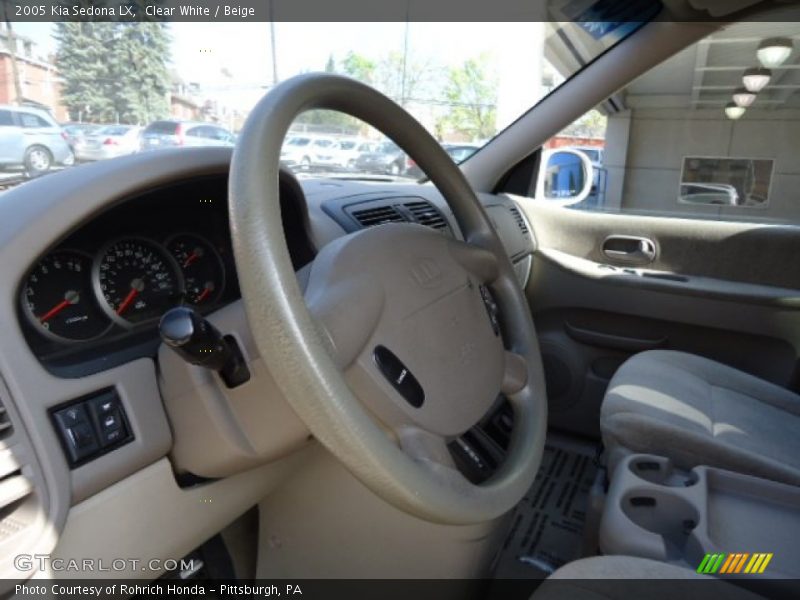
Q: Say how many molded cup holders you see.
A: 2